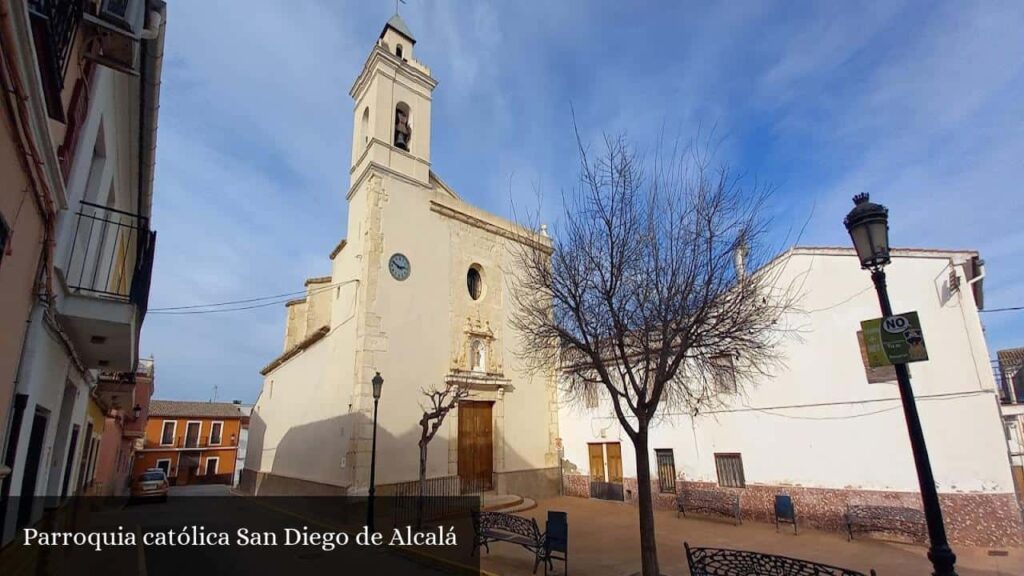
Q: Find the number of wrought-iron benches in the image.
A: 4